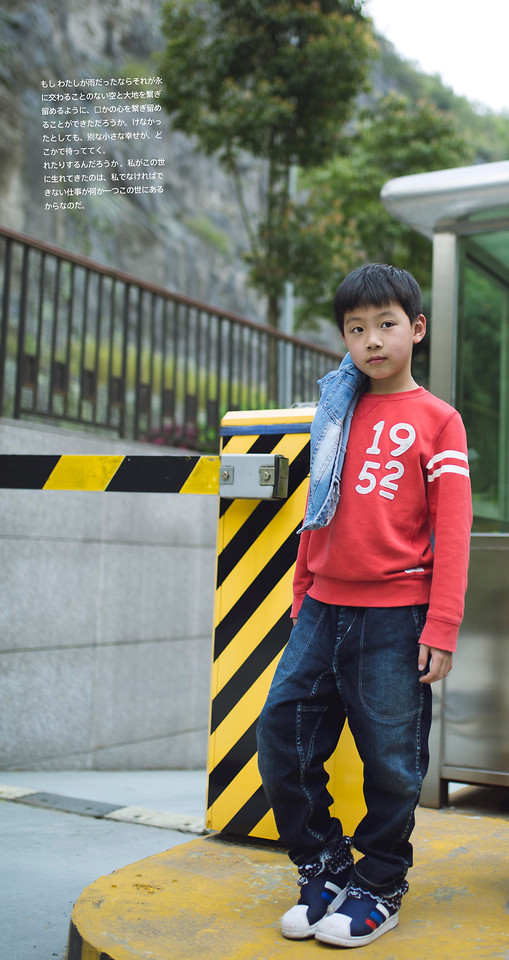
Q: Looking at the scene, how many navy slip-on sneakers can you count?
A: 2